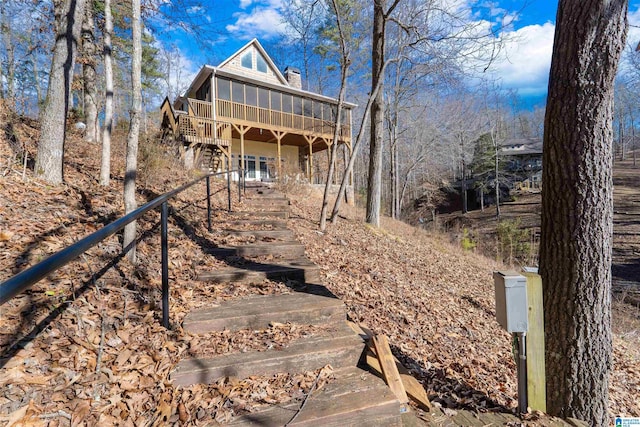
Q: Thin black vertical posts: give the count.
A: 5